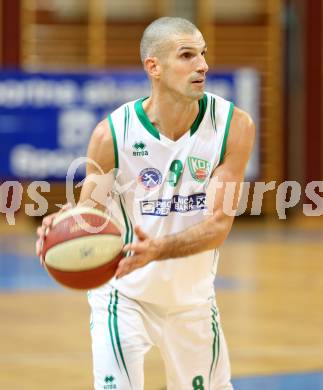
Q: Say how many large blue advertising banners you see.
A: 1